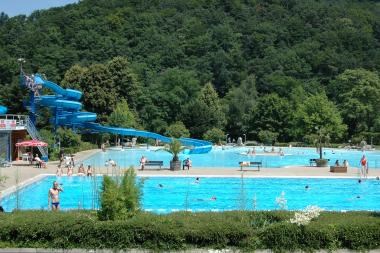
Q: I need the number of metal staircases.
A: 1